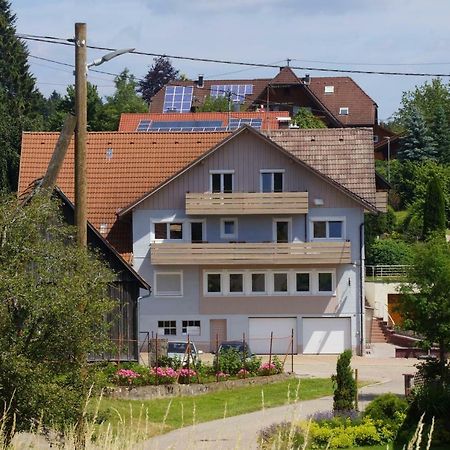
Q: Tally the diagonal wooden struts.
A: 1